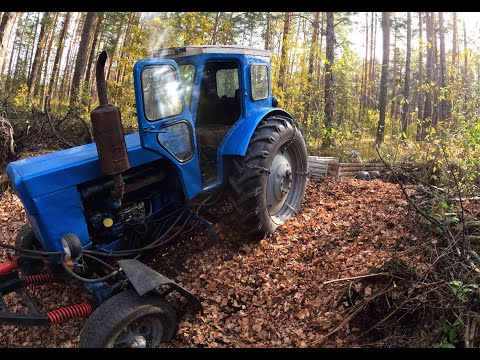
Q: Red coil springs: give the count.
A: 2